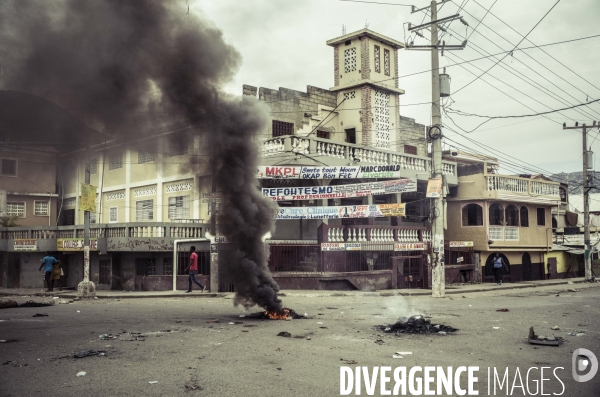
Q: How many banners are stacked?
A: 3